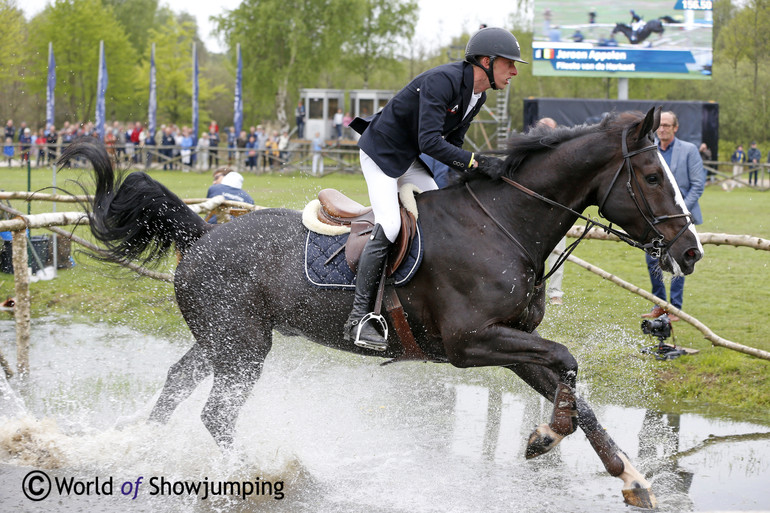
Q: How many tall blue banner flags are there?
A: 5